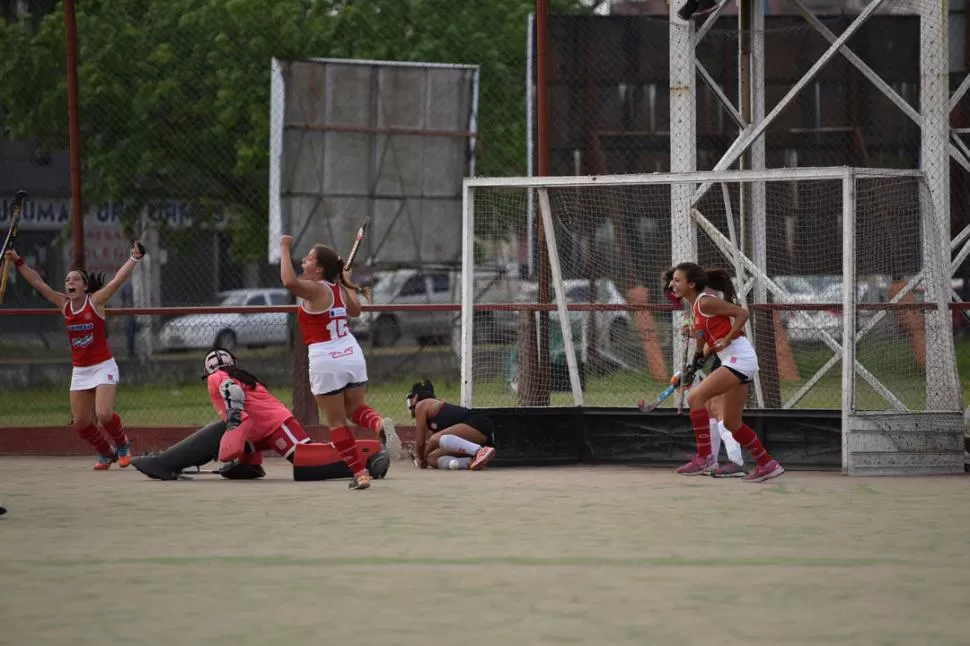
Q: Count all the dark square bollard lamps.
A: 0